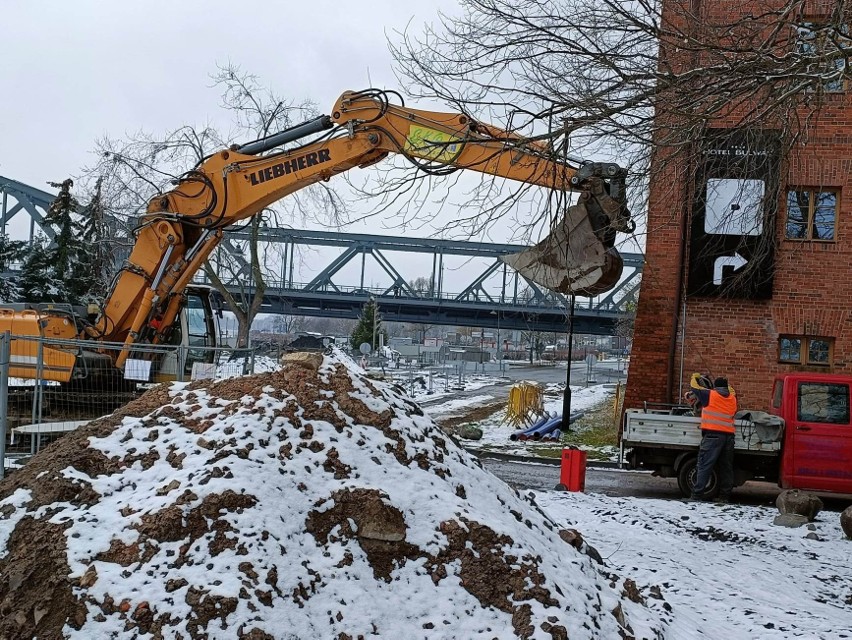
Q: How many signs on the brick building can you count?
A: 1